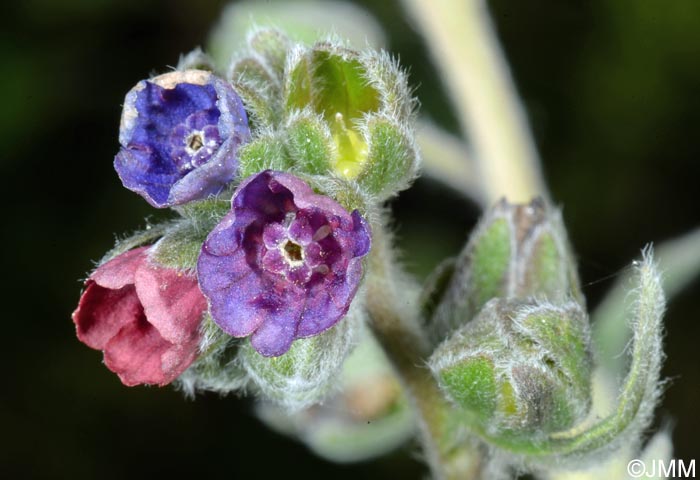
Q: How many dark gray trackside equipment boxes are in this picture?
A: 0